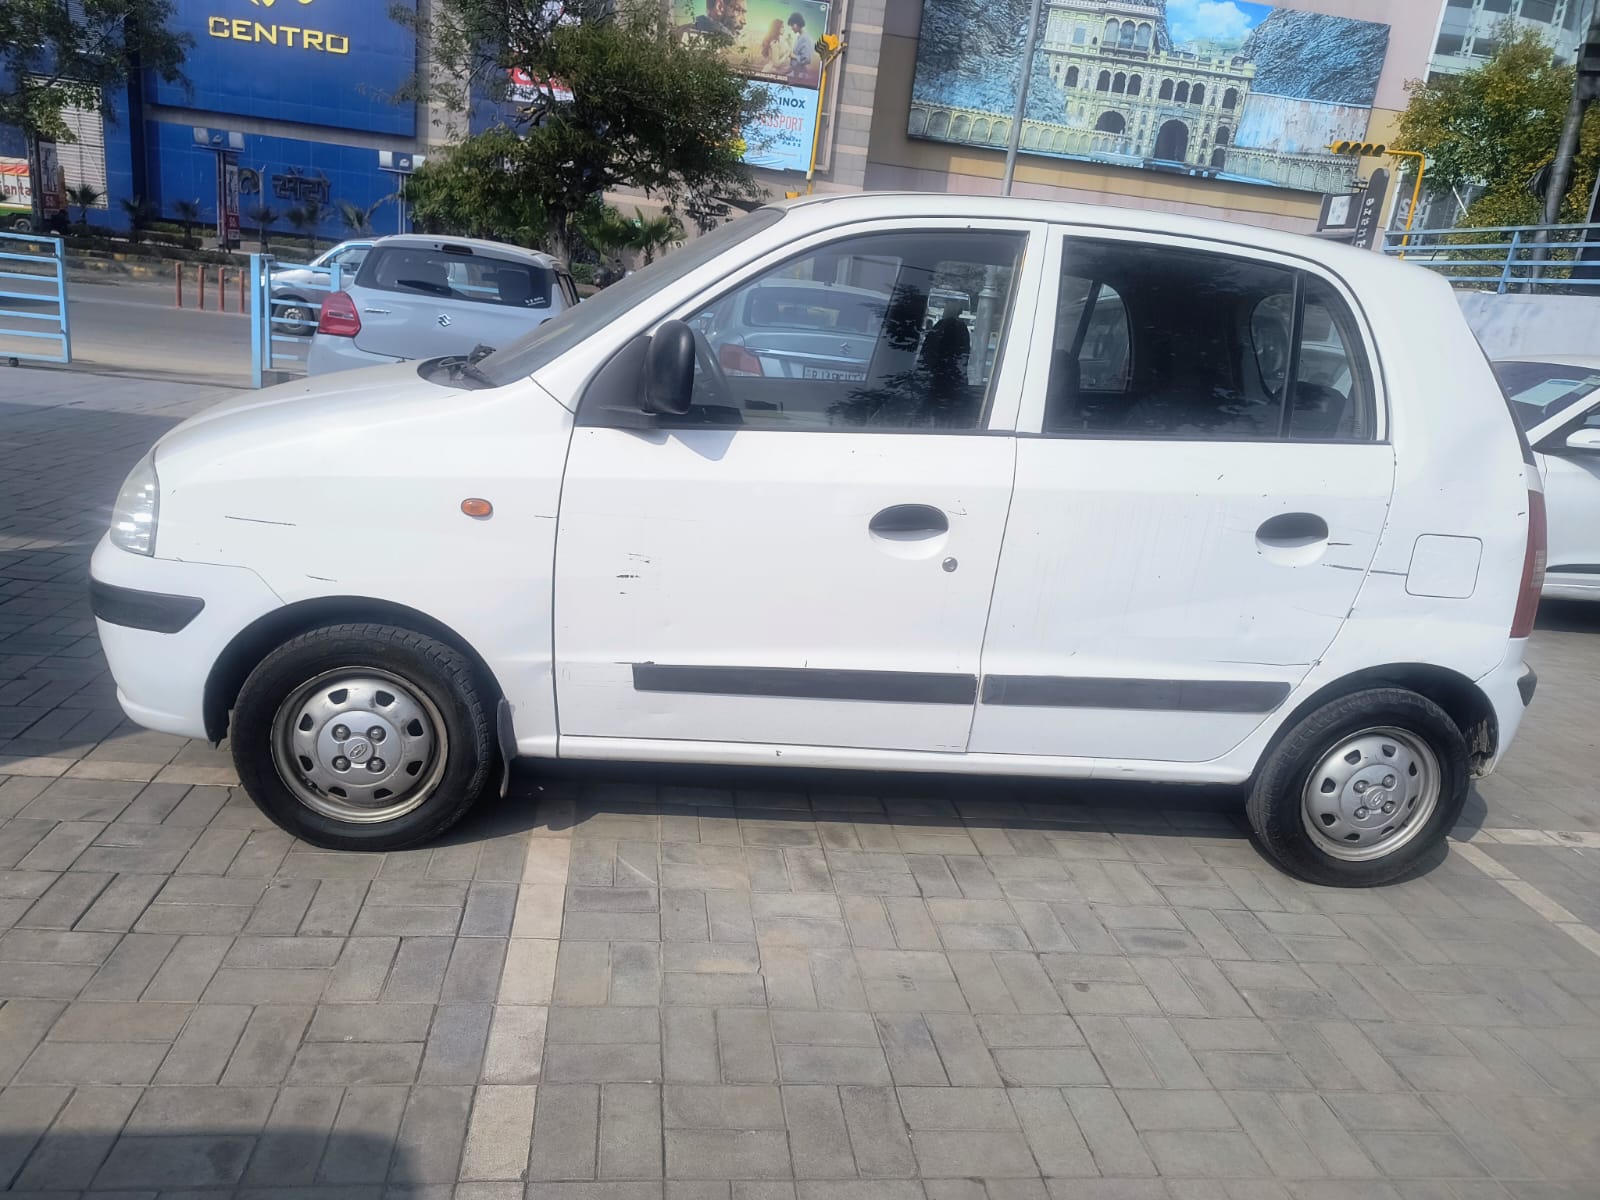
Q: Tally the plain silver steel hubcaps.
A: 2